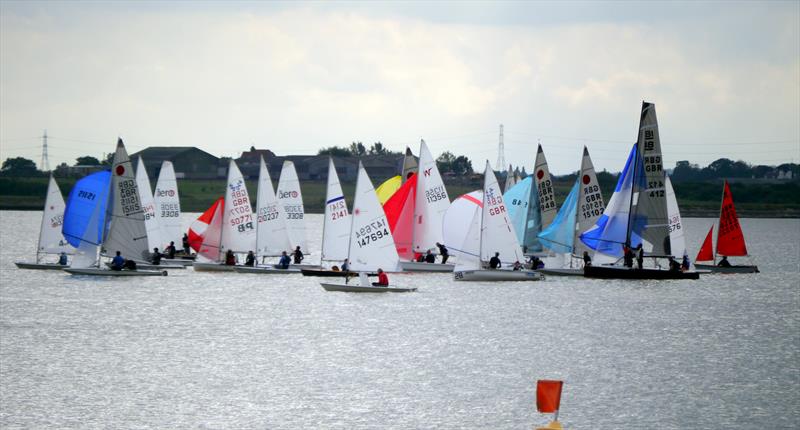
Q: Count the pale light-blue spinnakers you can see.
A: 2